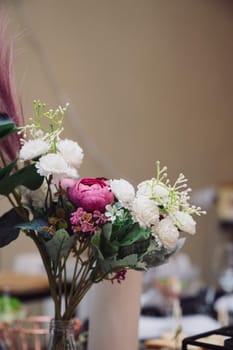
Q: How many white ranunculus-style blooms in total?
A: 8